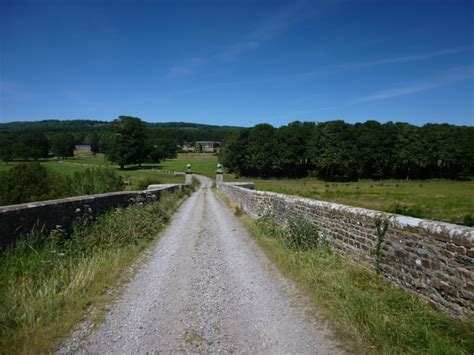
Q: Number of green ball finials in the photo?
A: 2